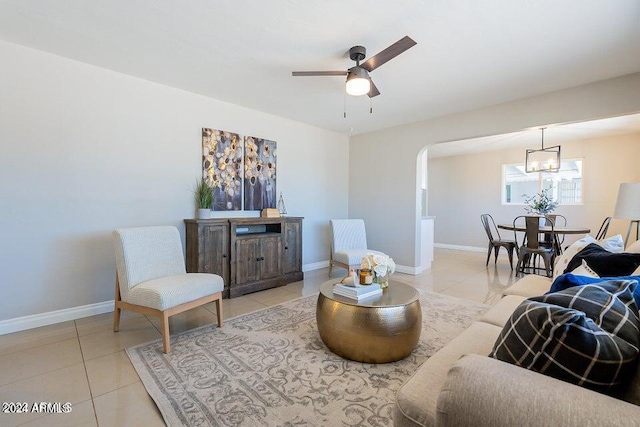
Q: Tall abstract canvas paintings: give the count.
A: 2